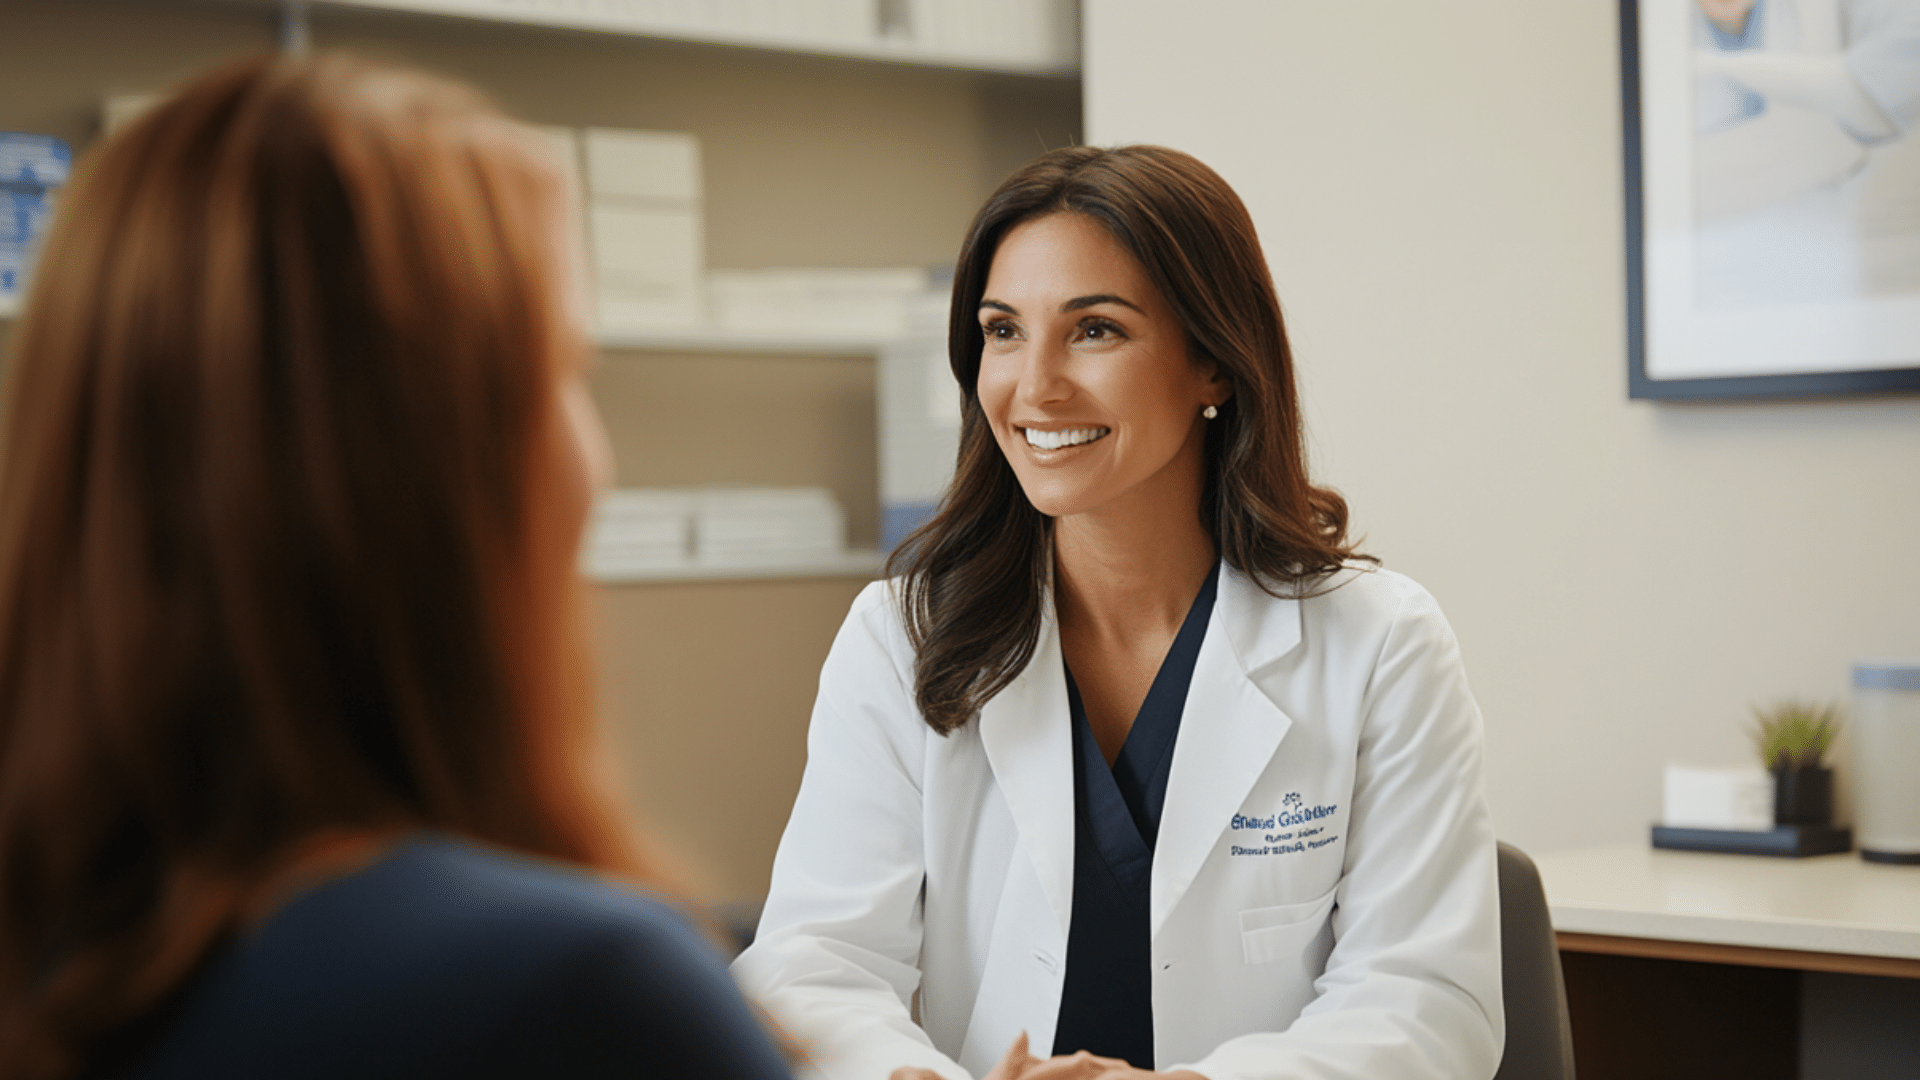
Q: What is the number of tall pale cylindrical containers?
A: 1